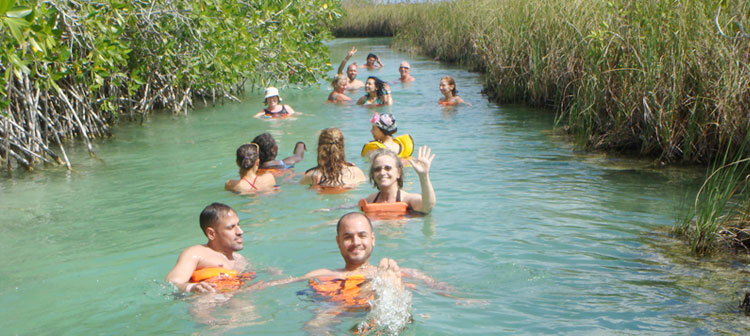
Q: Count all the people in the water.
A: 14